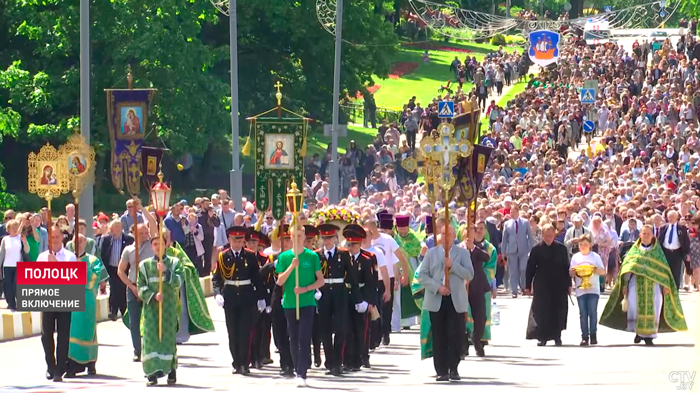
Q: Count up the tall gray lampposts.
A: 3